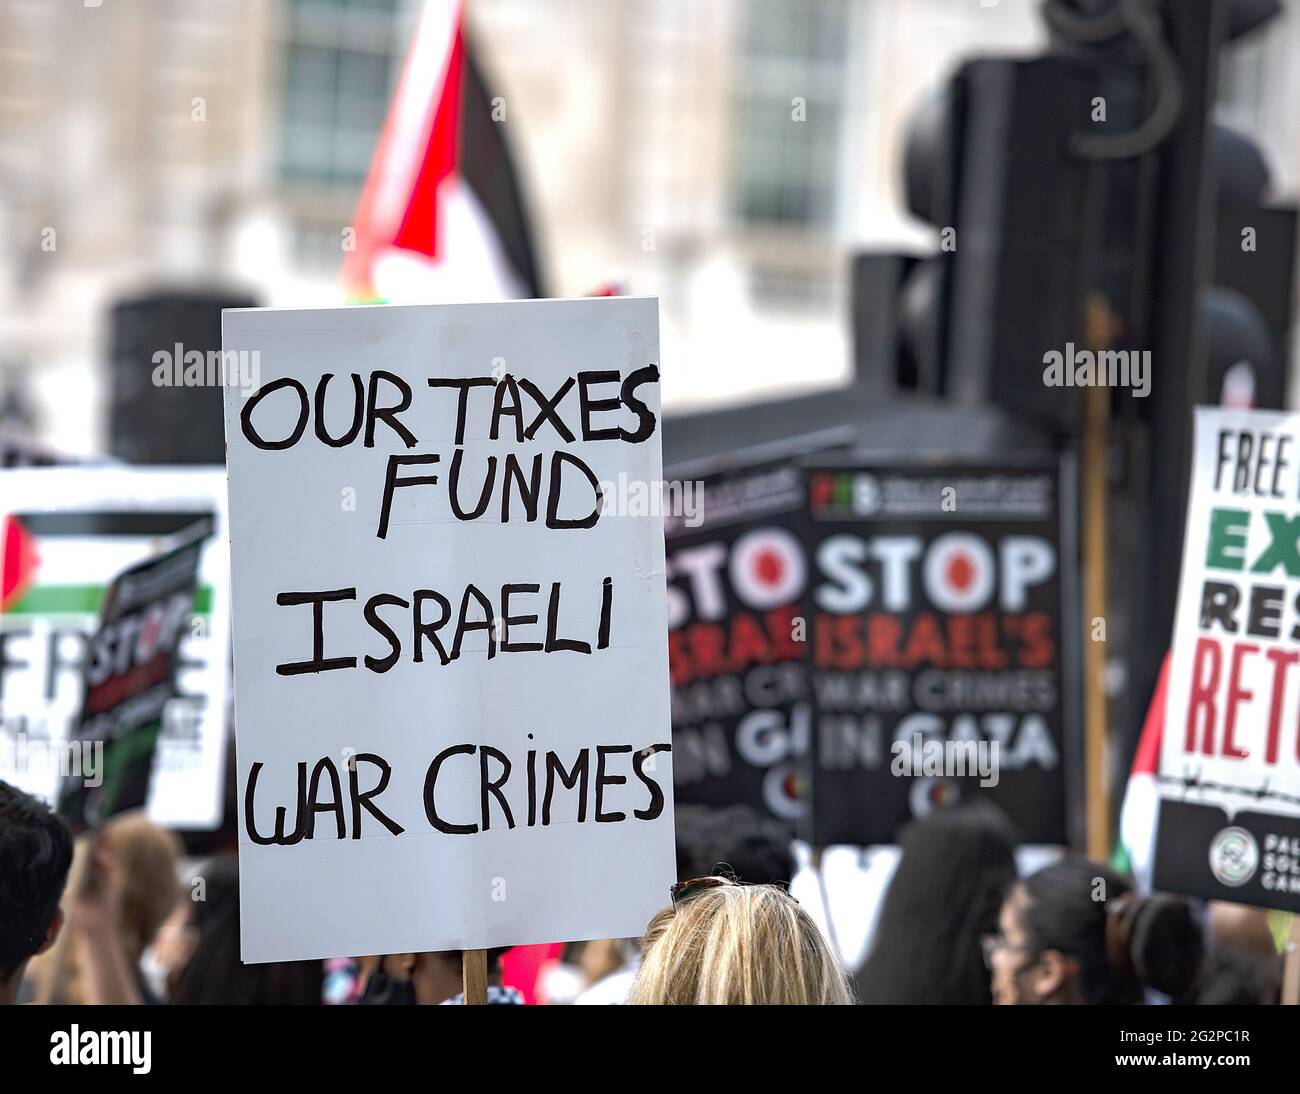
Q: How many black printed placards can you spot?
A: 3